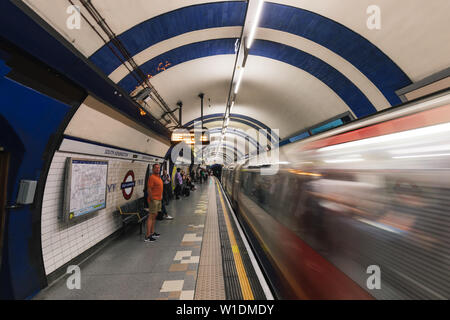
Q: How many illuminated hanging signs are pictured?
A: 1